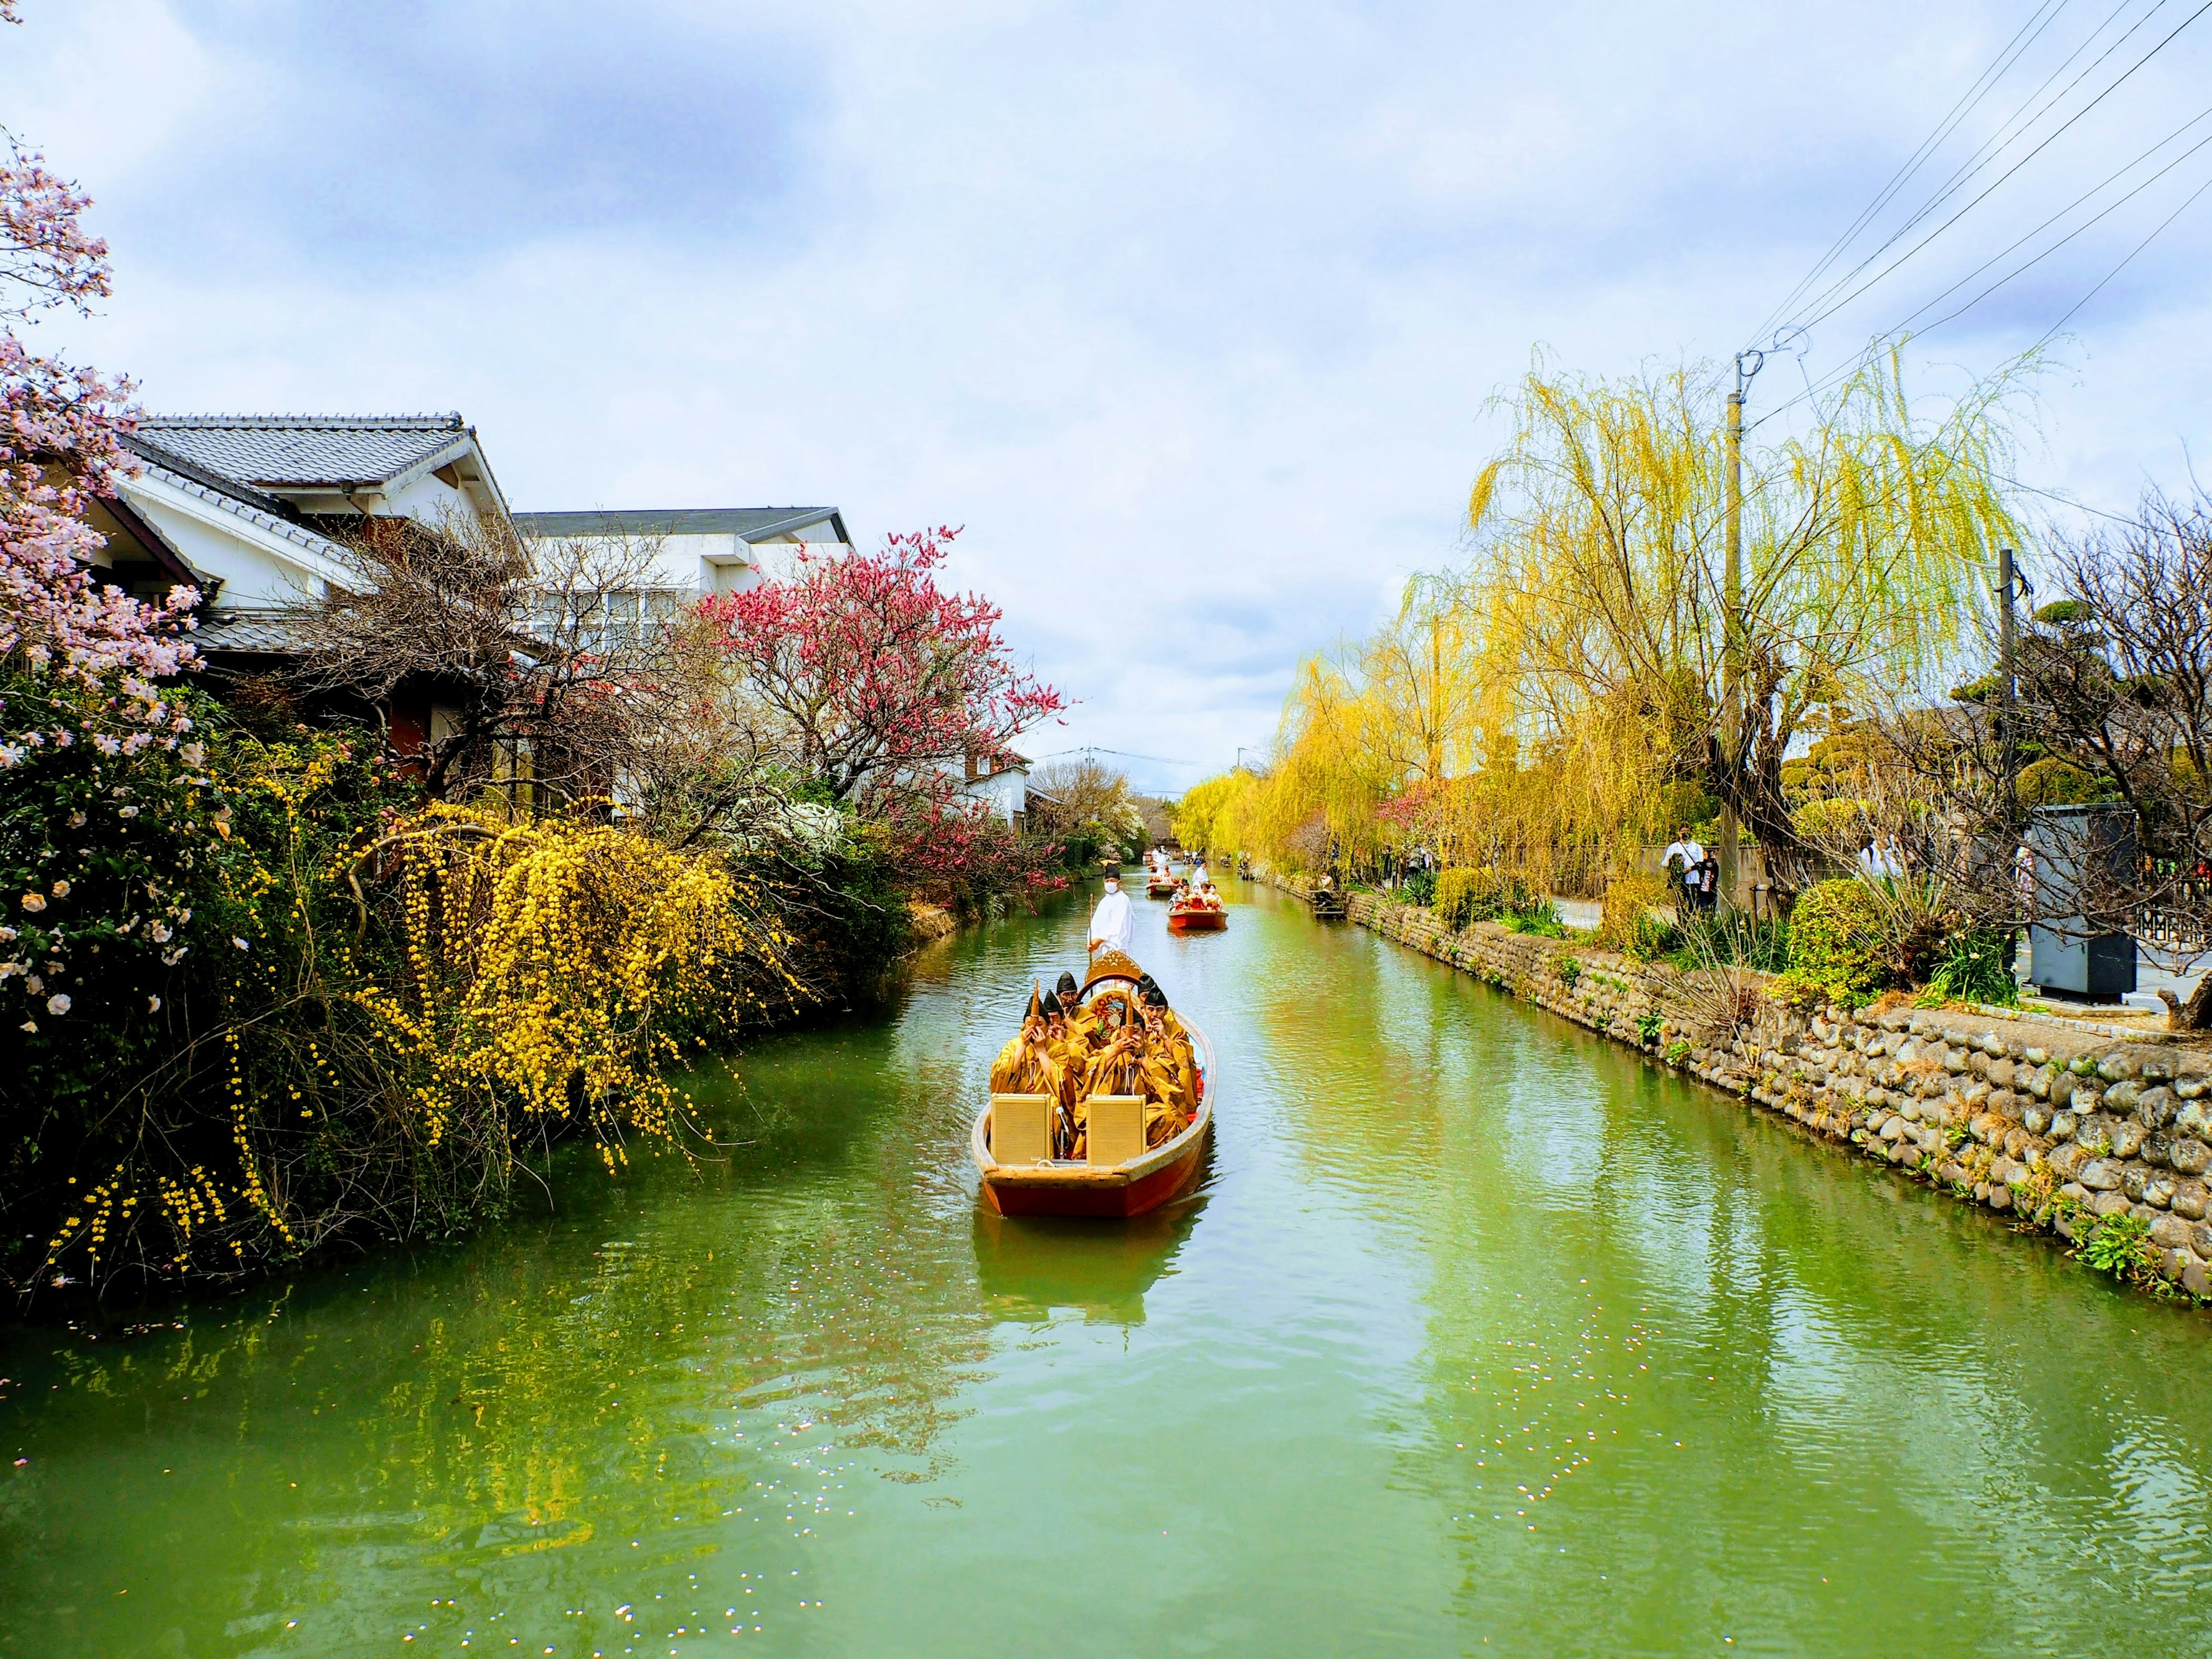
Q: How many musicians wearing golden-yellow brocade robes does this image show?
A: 6